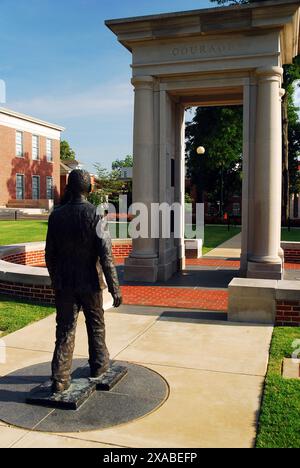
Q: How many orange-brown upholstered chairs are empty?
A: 0